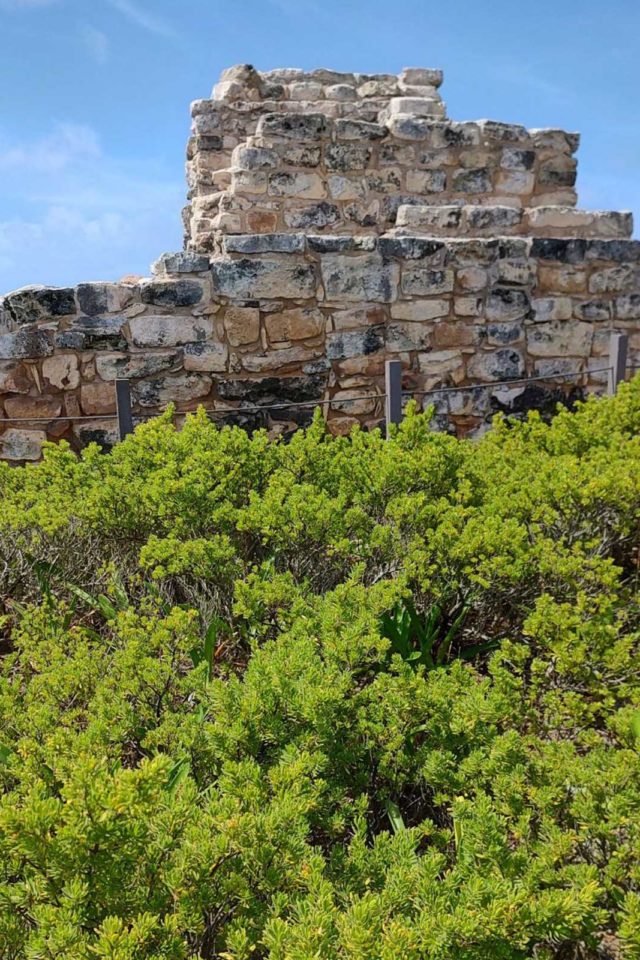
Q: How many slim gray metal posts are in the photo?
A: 3